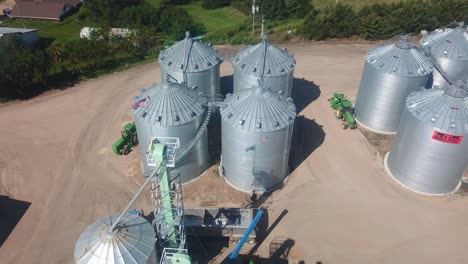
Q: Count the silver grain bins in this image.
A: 8